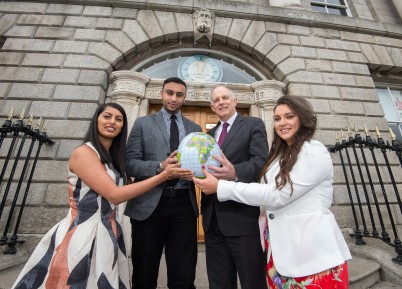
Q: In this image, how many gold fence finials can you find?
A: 12